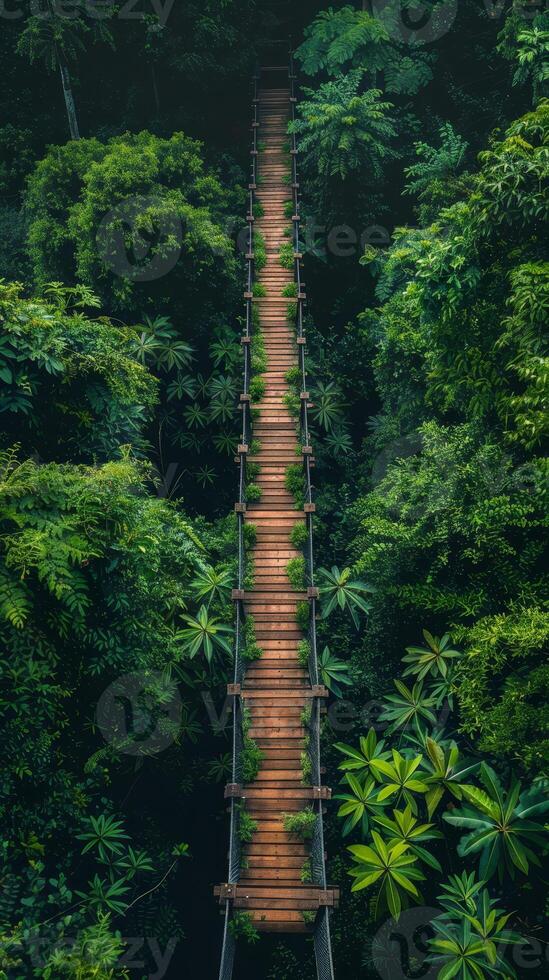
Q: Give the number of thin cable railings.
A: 2